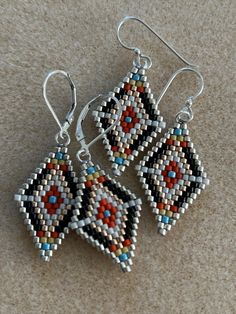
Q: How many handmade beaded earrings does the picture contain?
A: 4